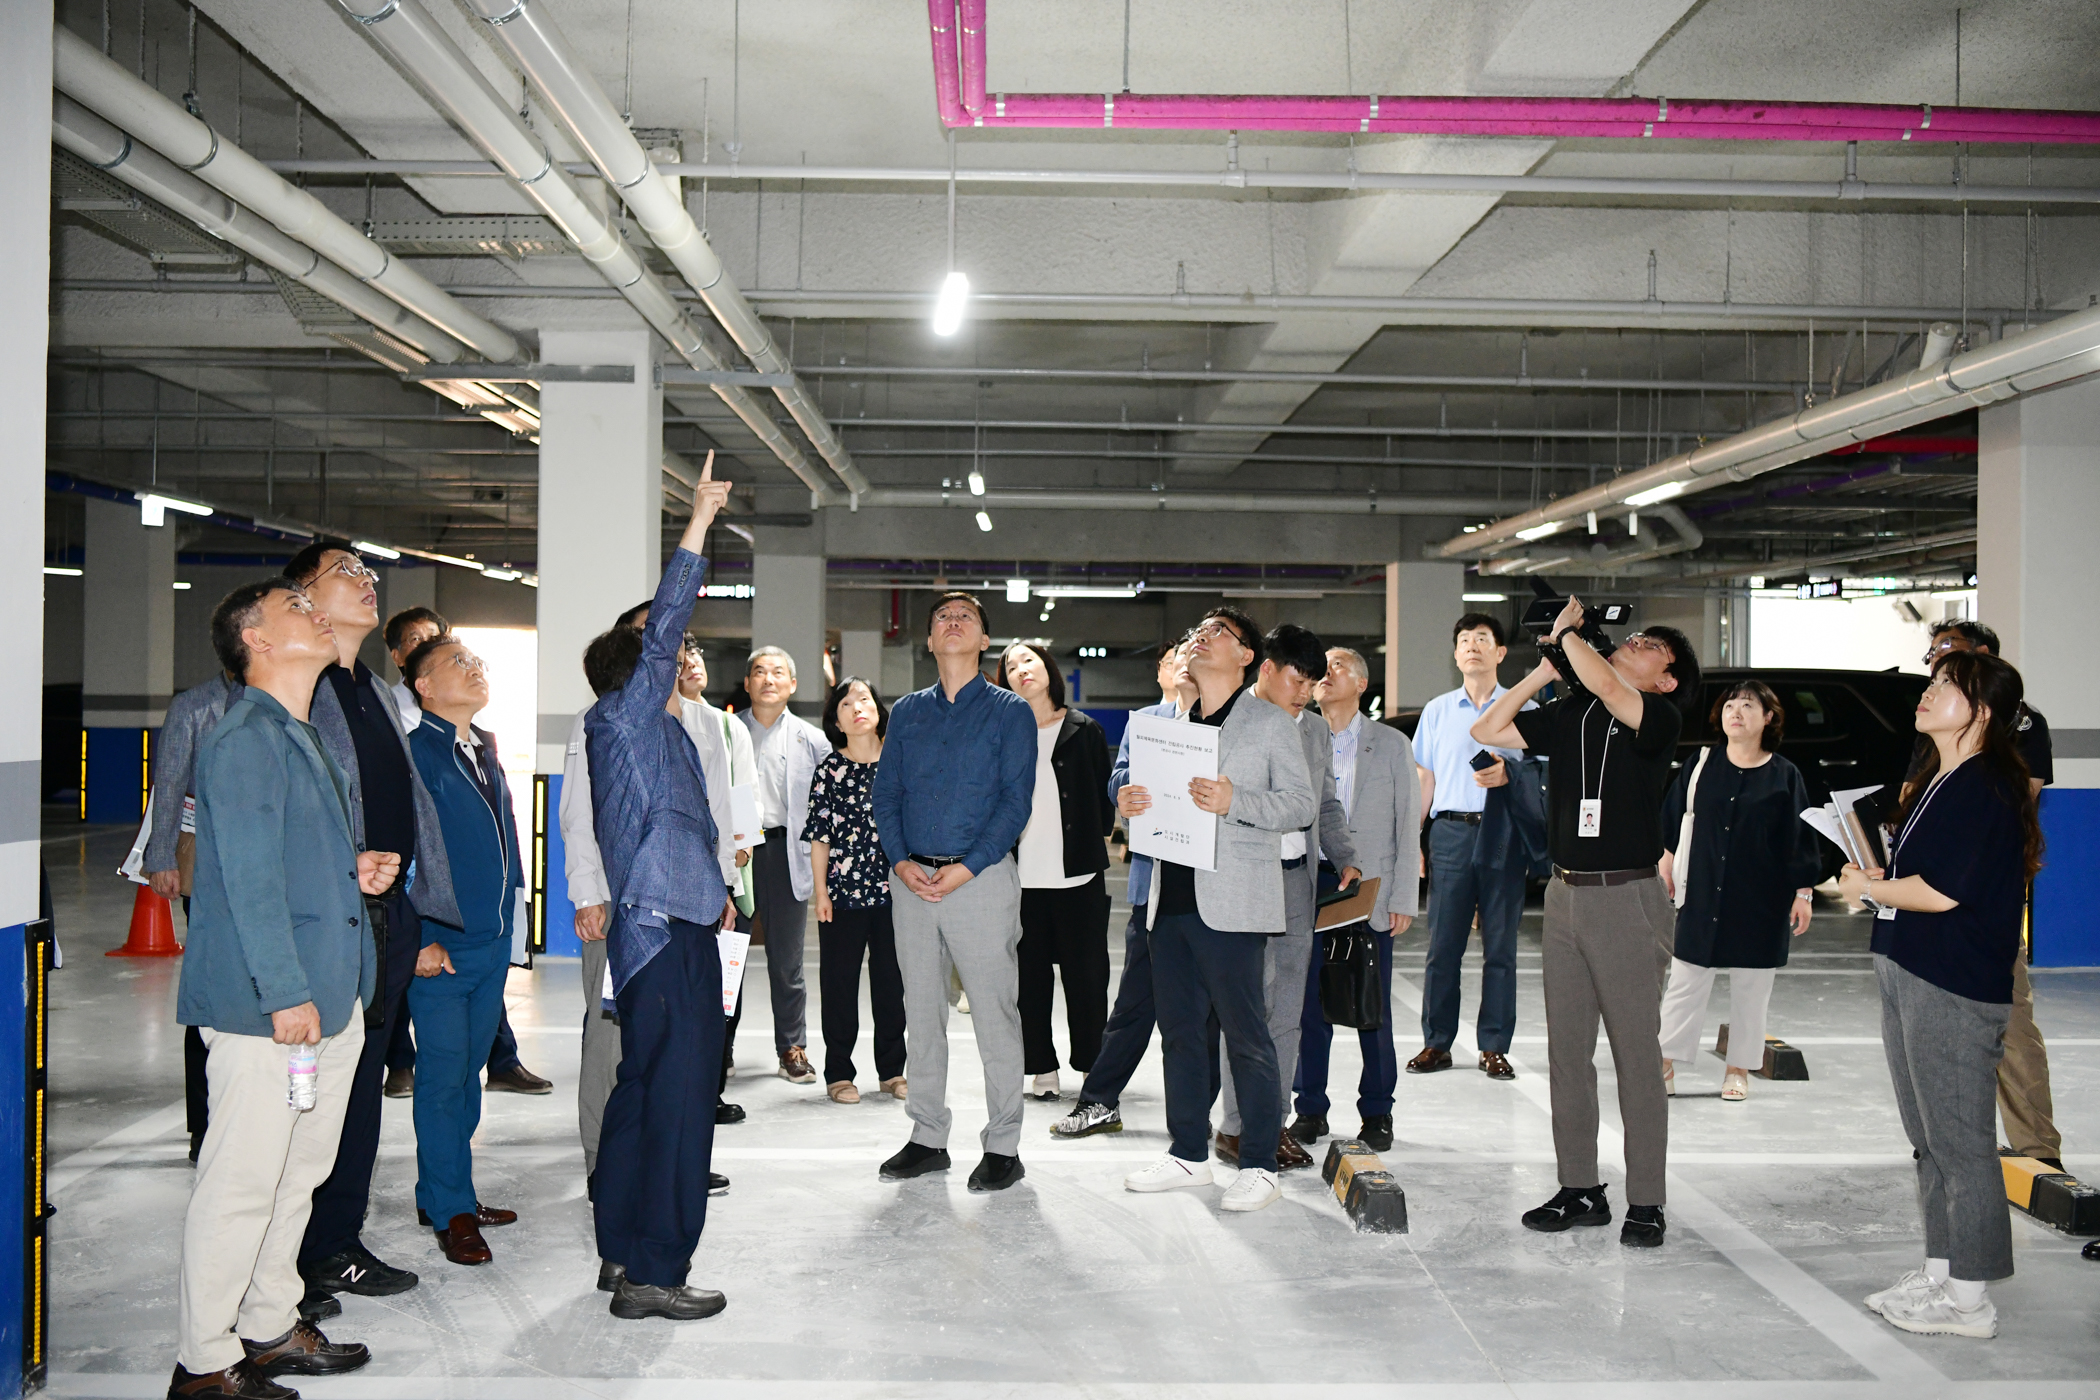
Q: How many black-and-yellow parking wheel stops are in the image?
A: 3